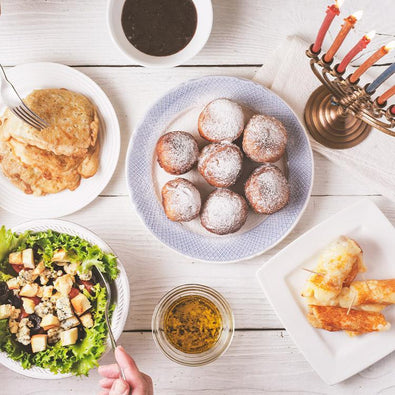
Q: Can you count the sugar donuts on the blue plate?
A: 7